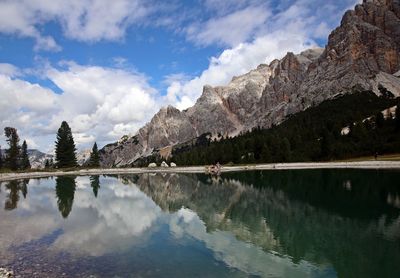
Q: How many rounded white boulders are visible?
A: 3